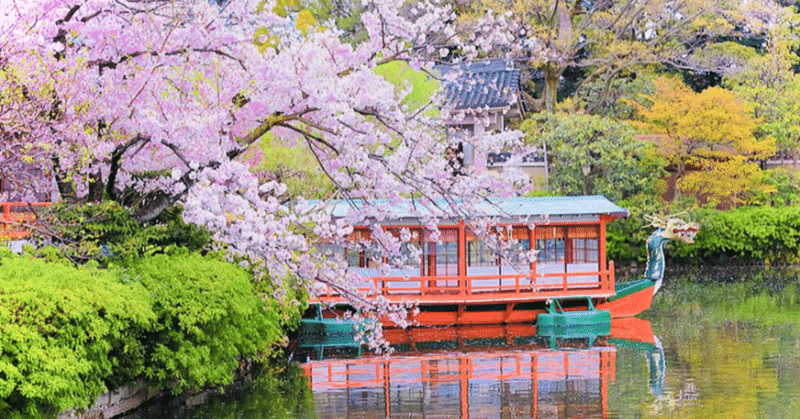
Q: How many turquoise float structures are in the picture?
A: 2